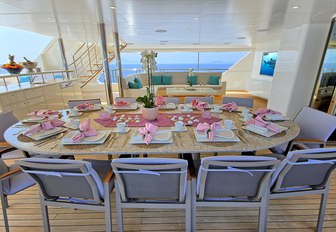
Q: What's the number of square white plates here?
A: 12